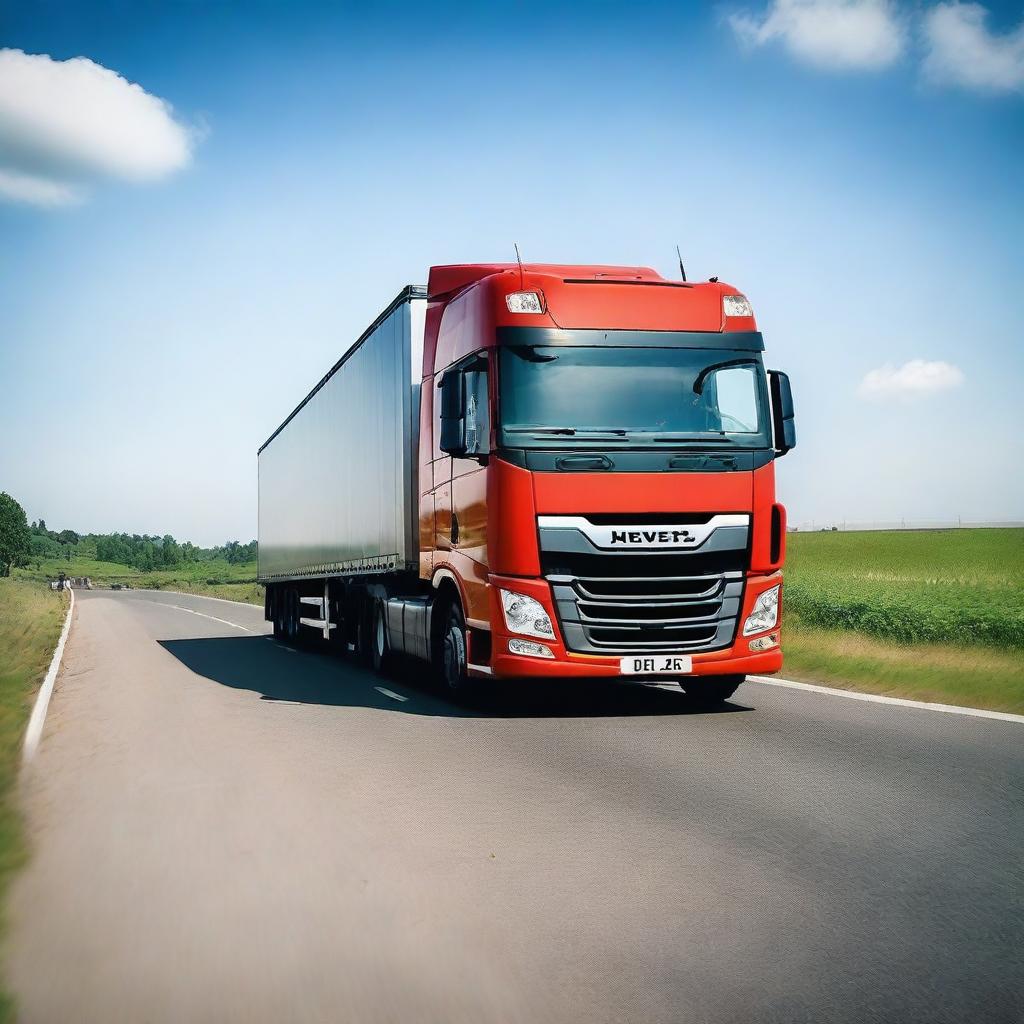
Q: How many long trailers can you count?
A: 1